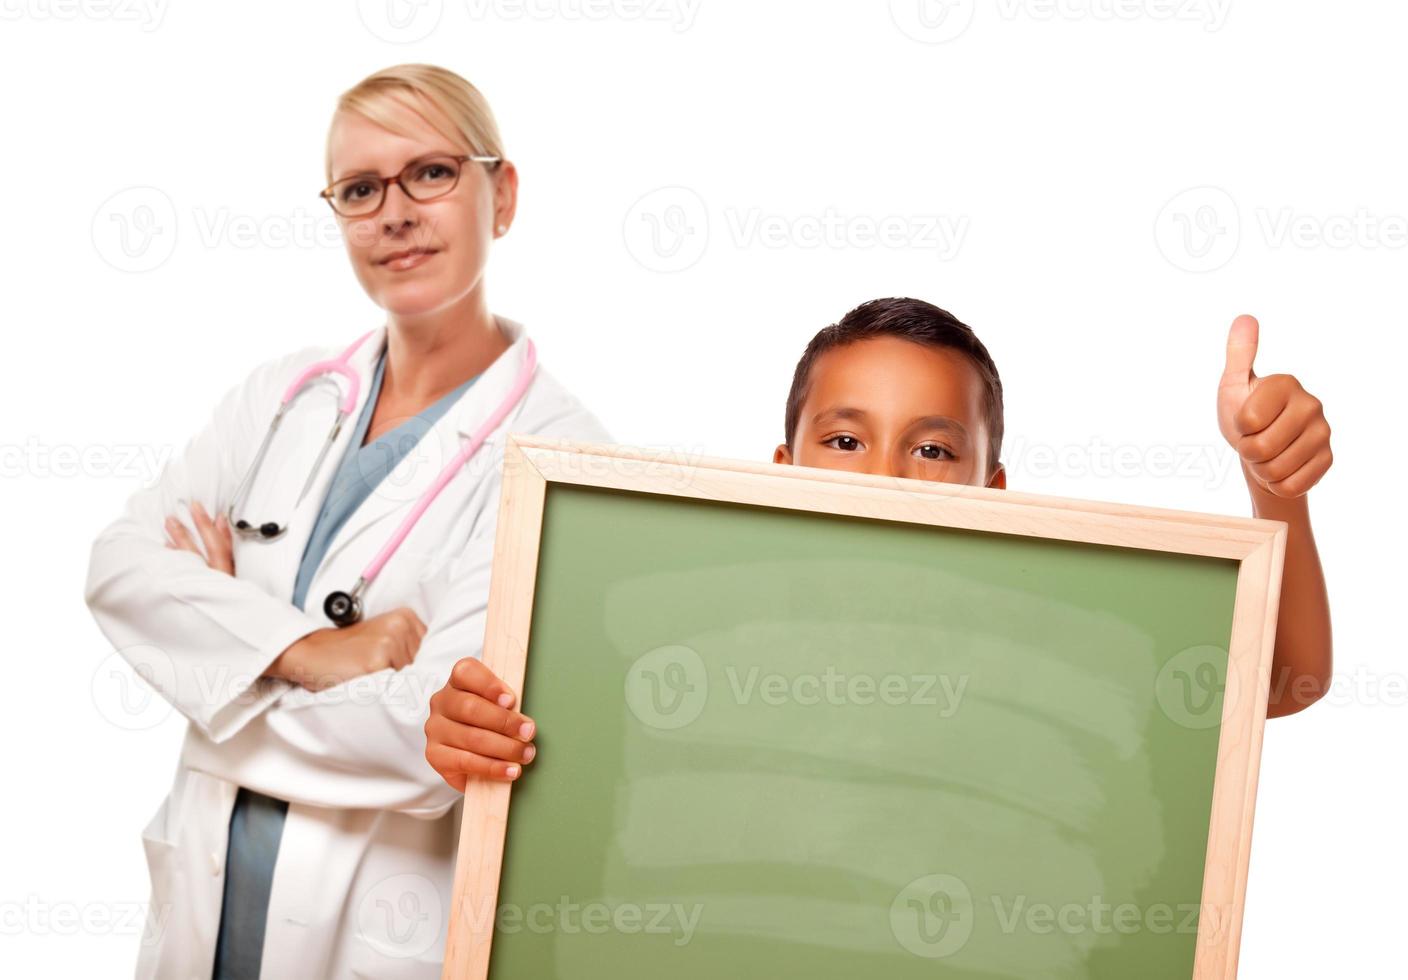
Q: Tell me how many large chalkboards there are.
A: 1